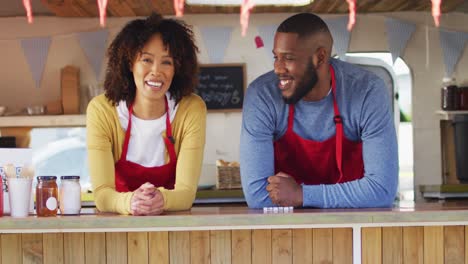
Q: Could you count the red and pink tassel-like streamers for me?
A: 6